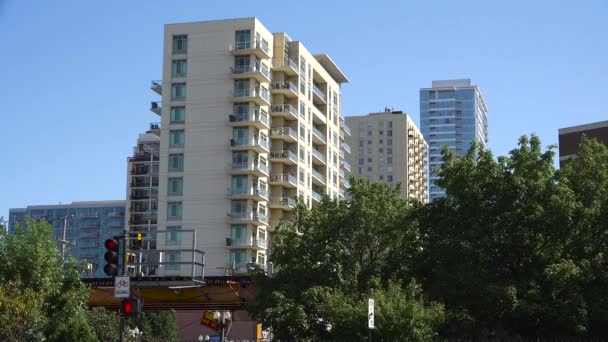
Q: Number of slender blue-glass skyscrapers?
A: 1